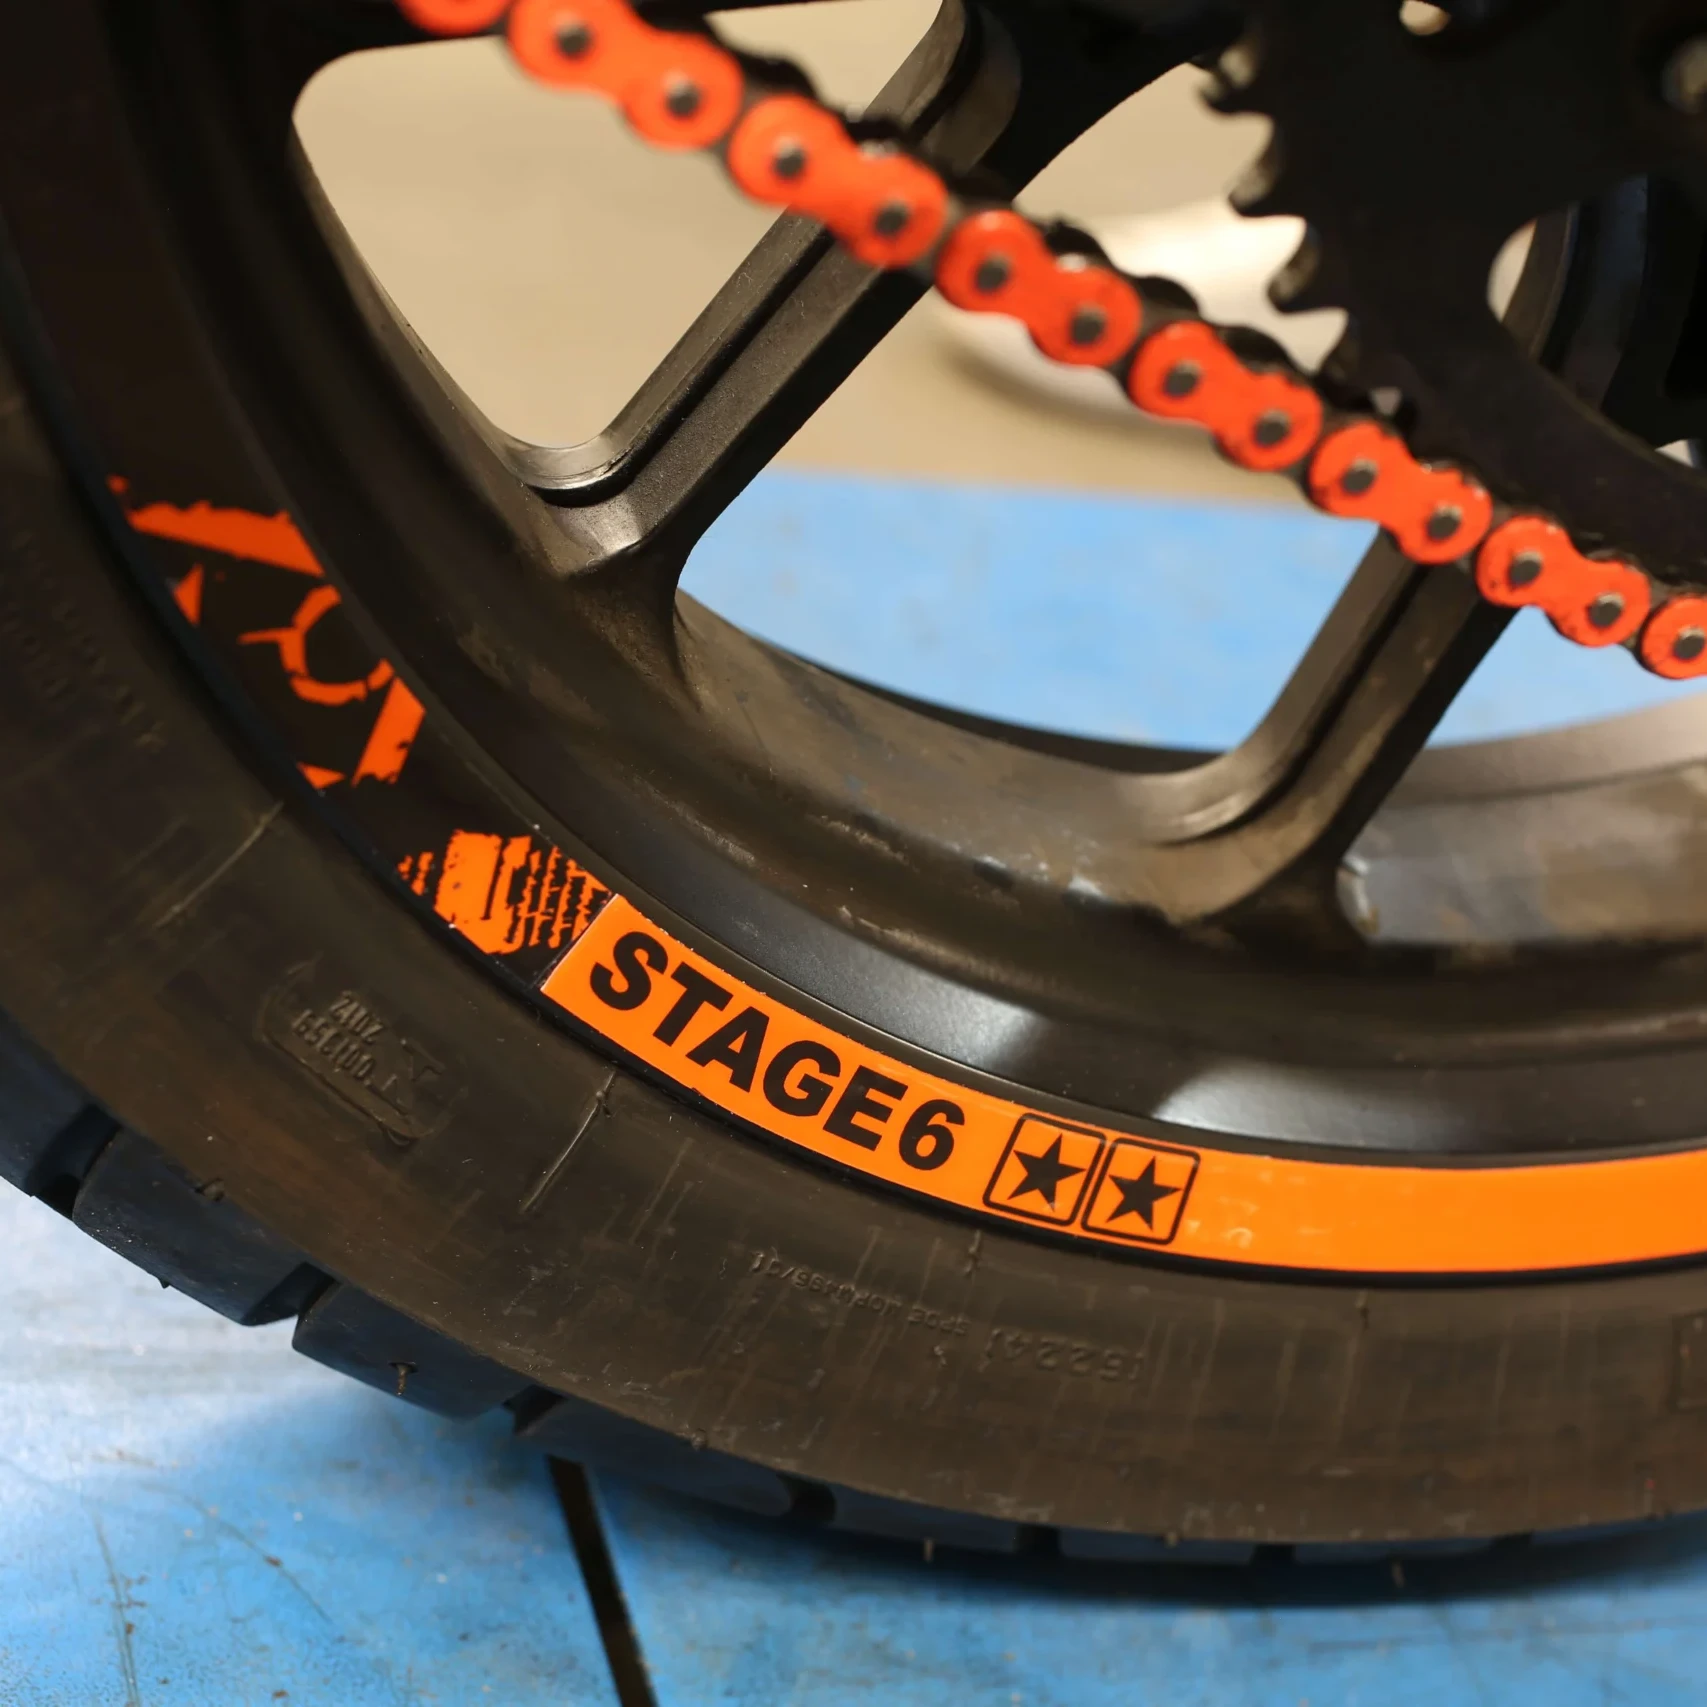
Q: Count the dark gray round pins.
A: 13